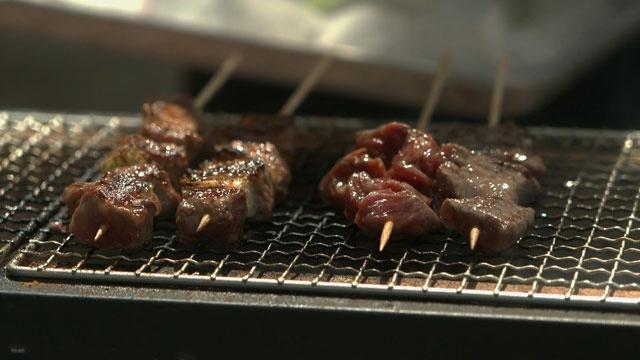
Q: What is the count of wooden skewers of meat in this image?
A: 4